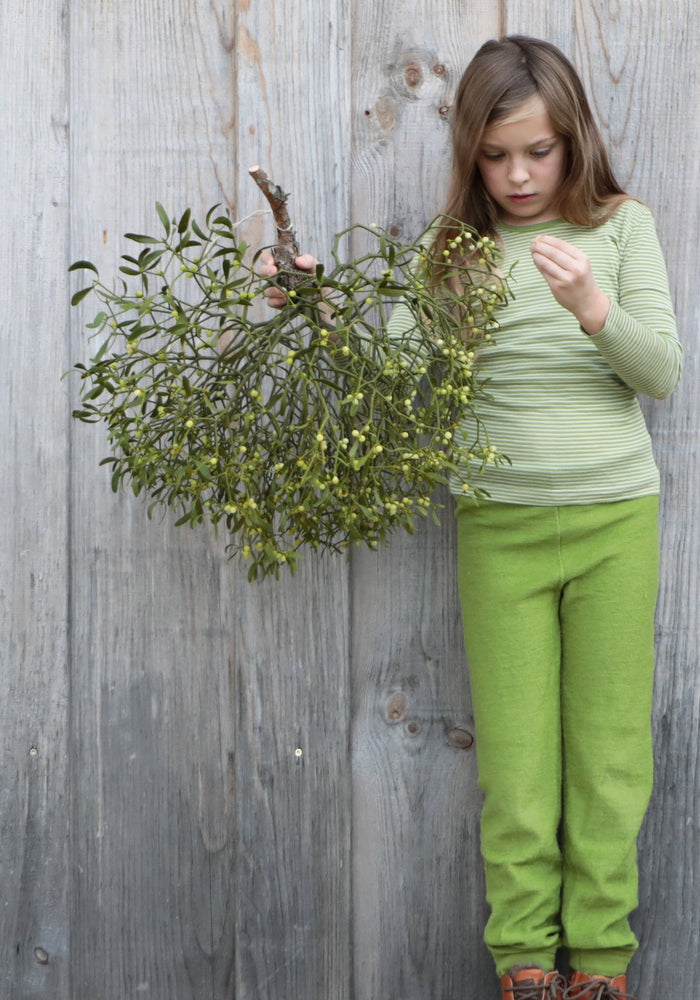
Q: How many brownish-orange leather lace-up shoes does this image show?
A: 2